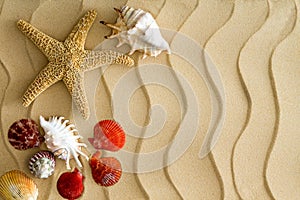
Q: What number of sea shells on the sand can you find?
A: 8